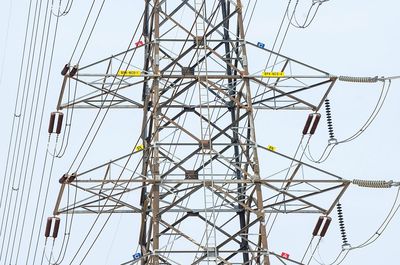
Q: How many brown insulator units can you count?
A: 12